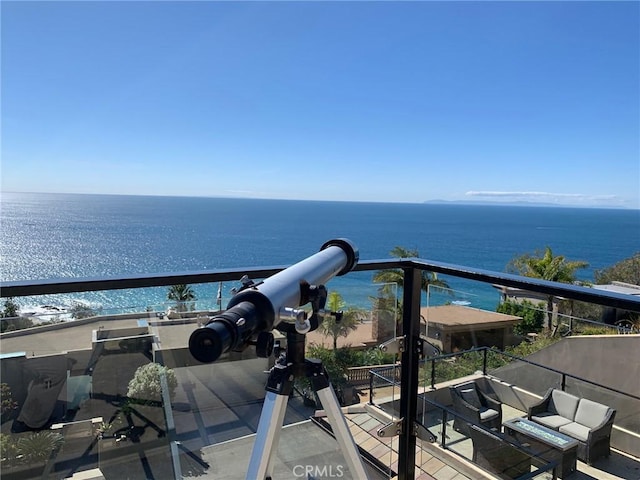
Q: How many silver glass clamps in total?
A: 4